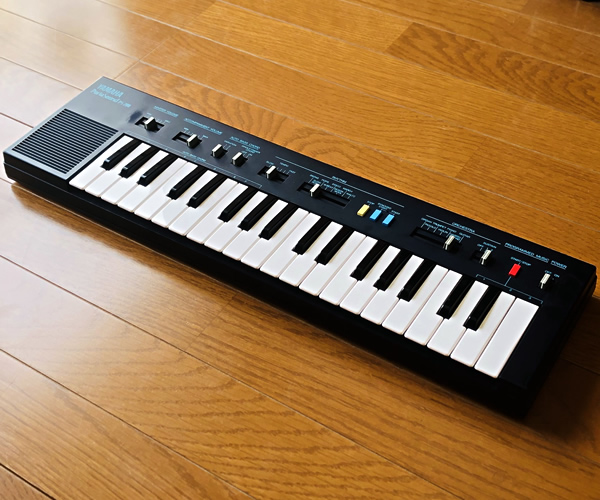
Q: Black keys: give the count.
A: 15